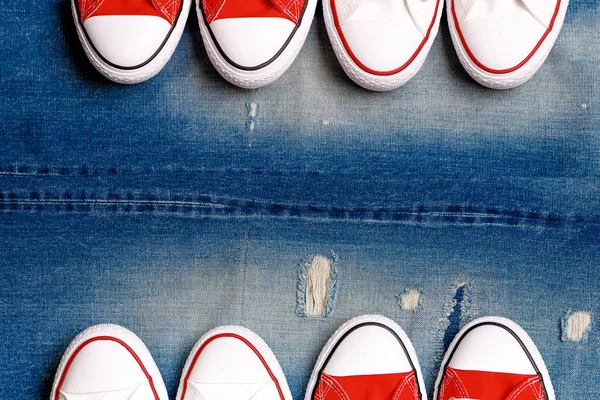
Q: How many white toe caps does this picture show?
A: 8